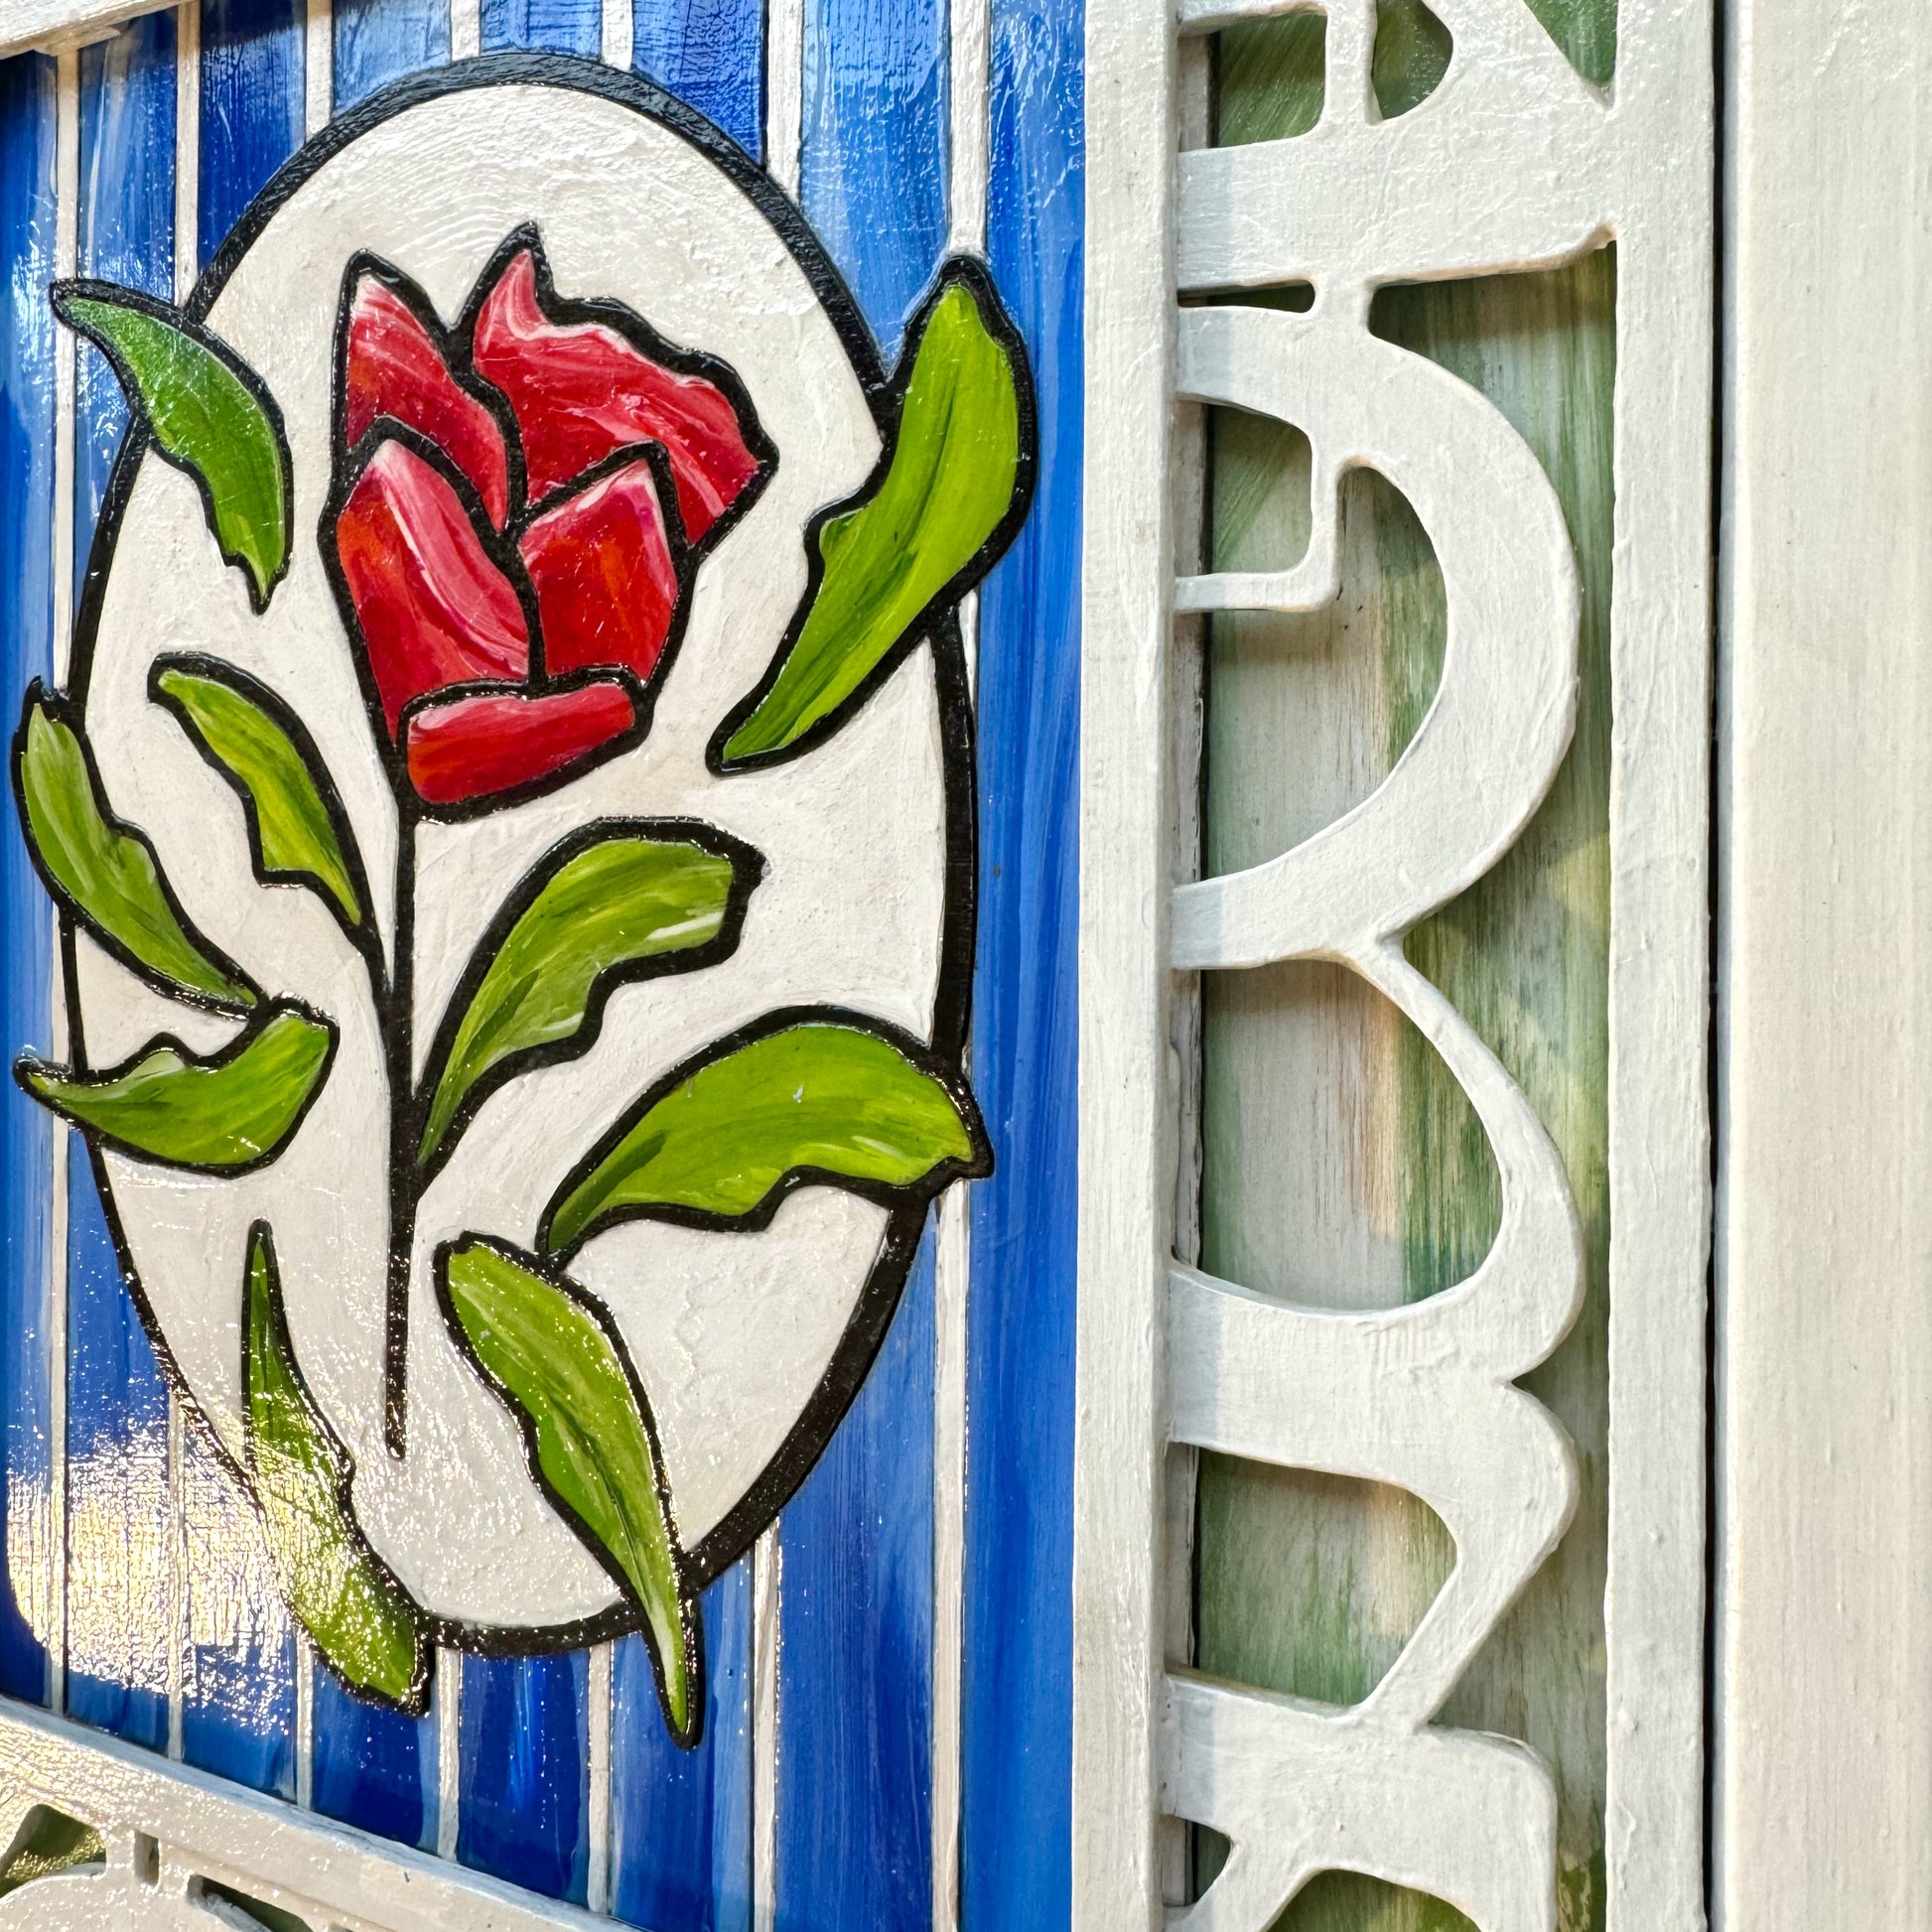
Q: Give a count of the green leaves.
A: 9